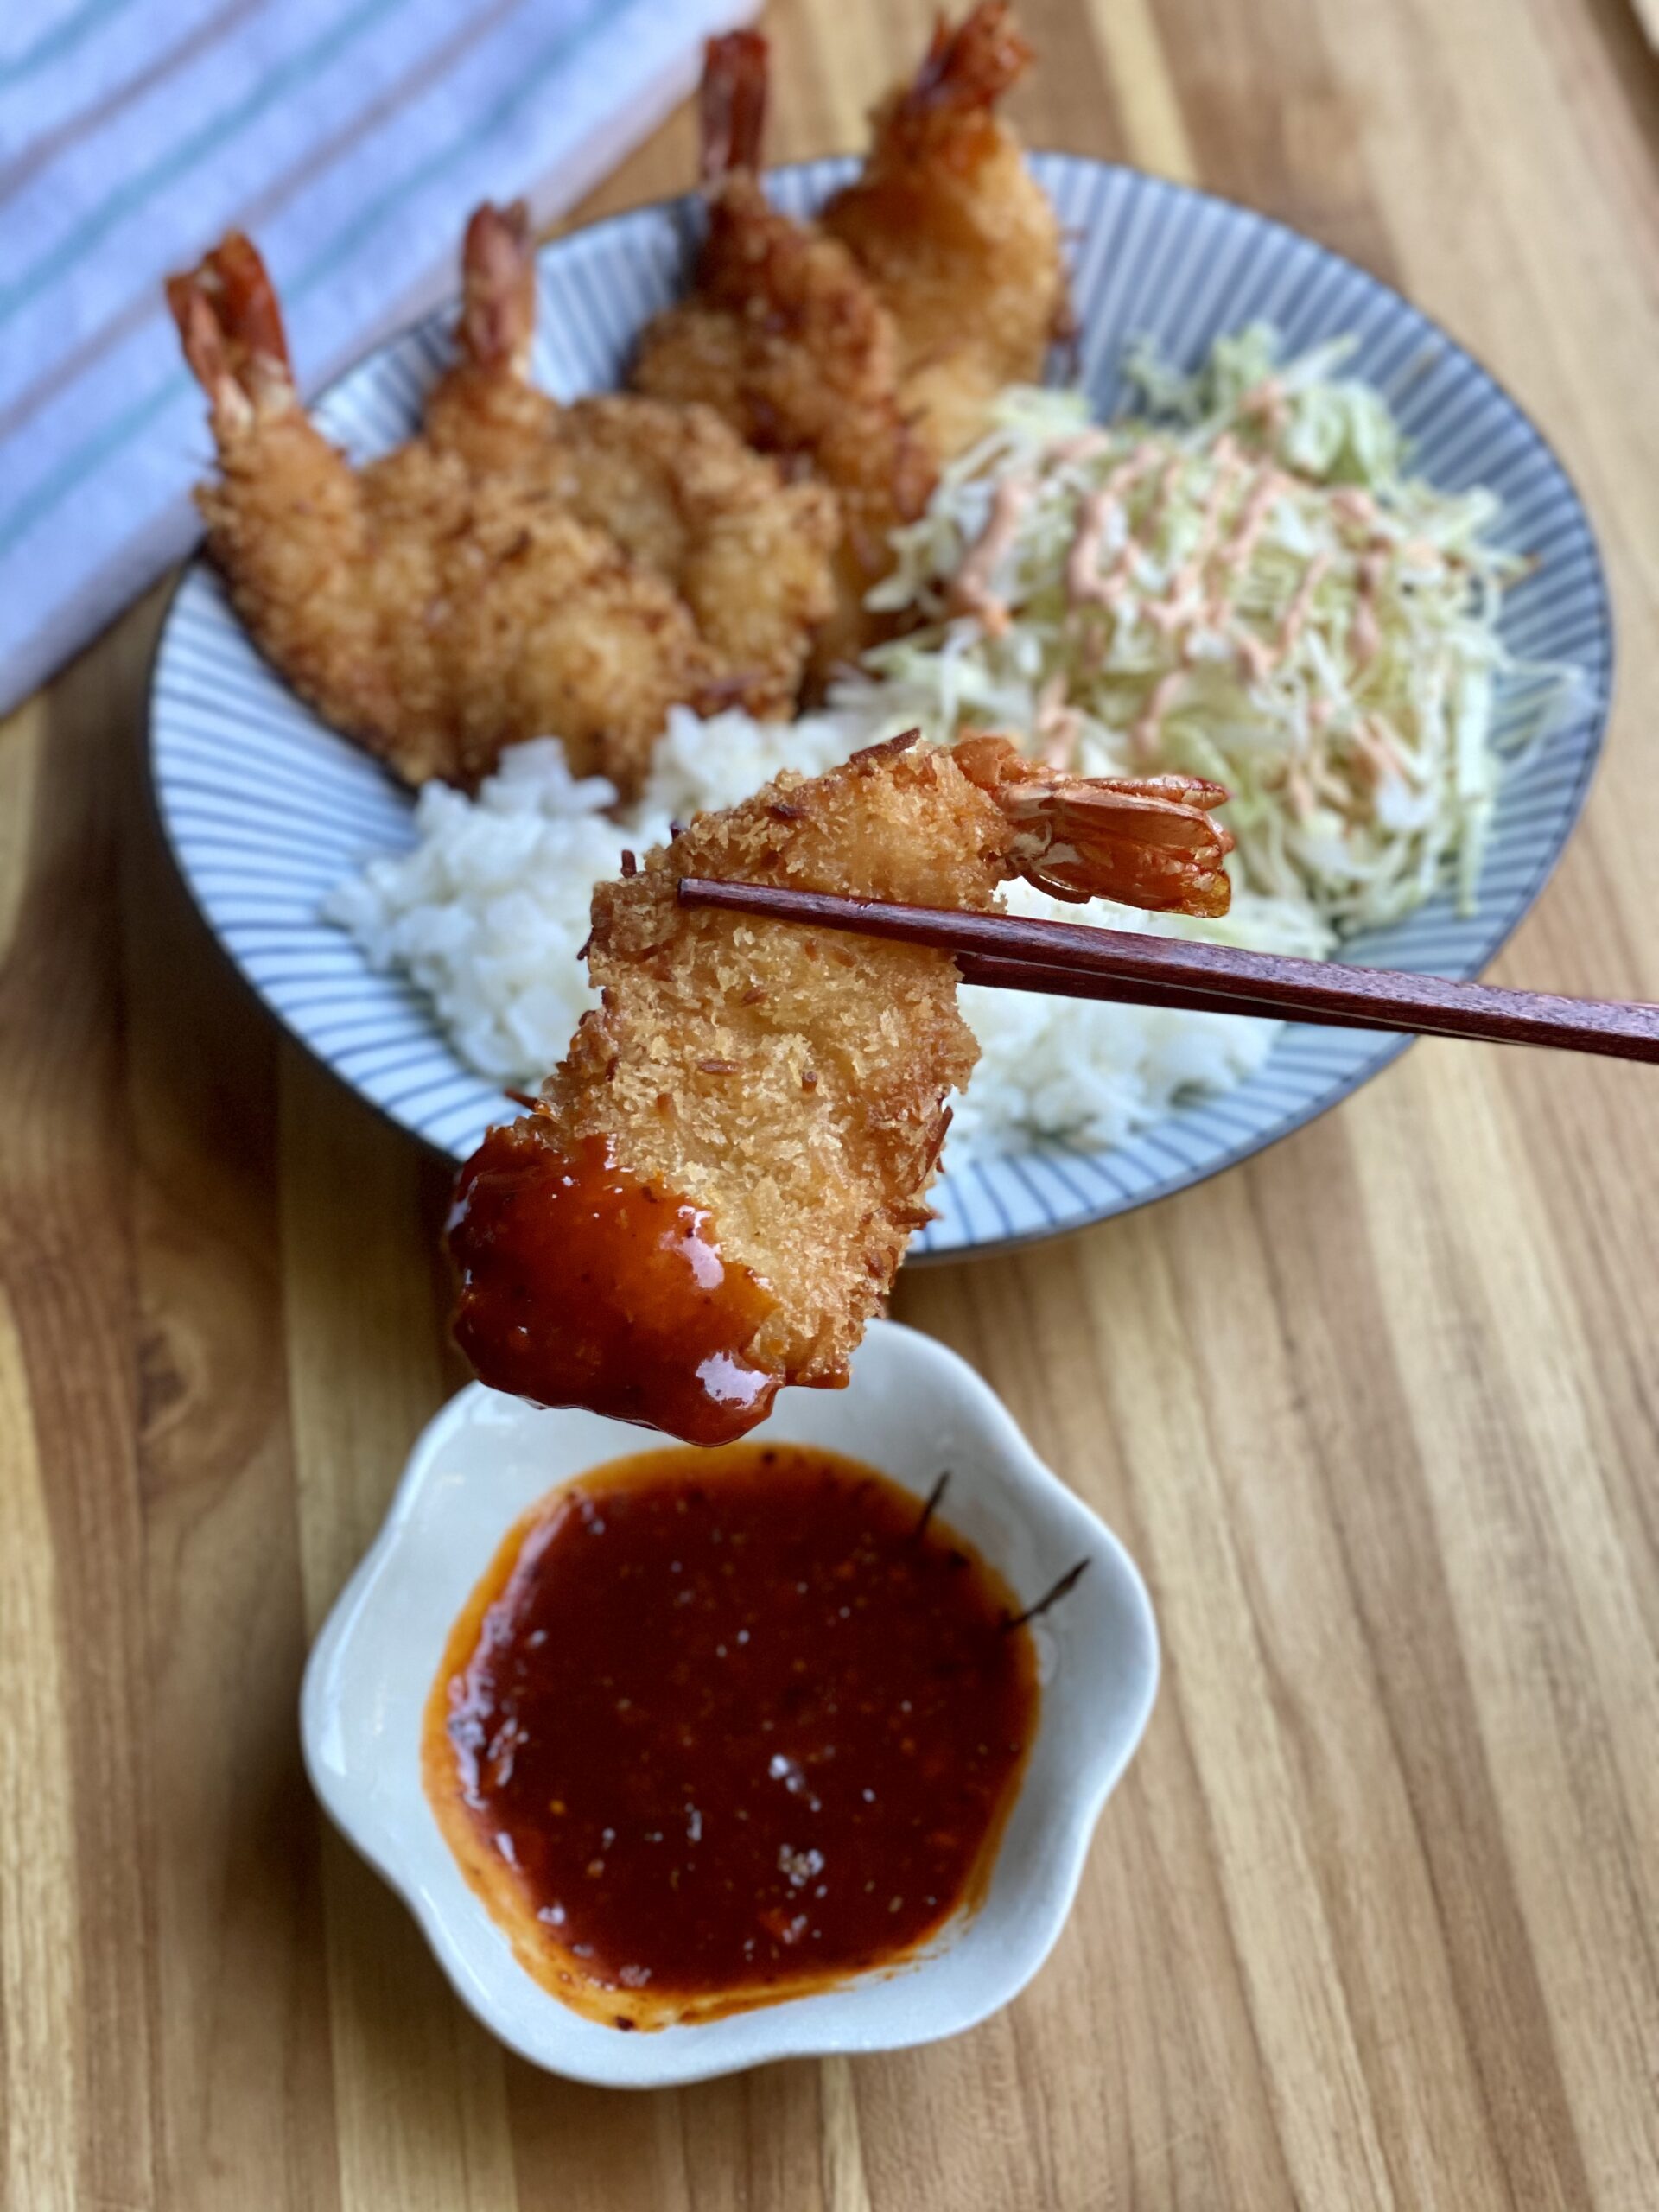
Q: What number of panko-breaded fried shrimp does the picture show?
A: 5